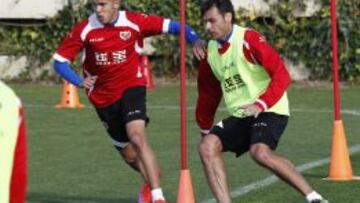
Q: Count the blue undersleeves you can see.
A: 2